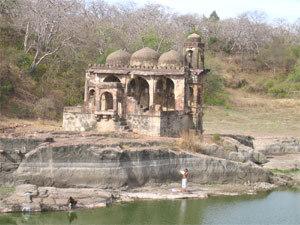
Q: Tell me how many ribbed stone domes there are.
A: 3